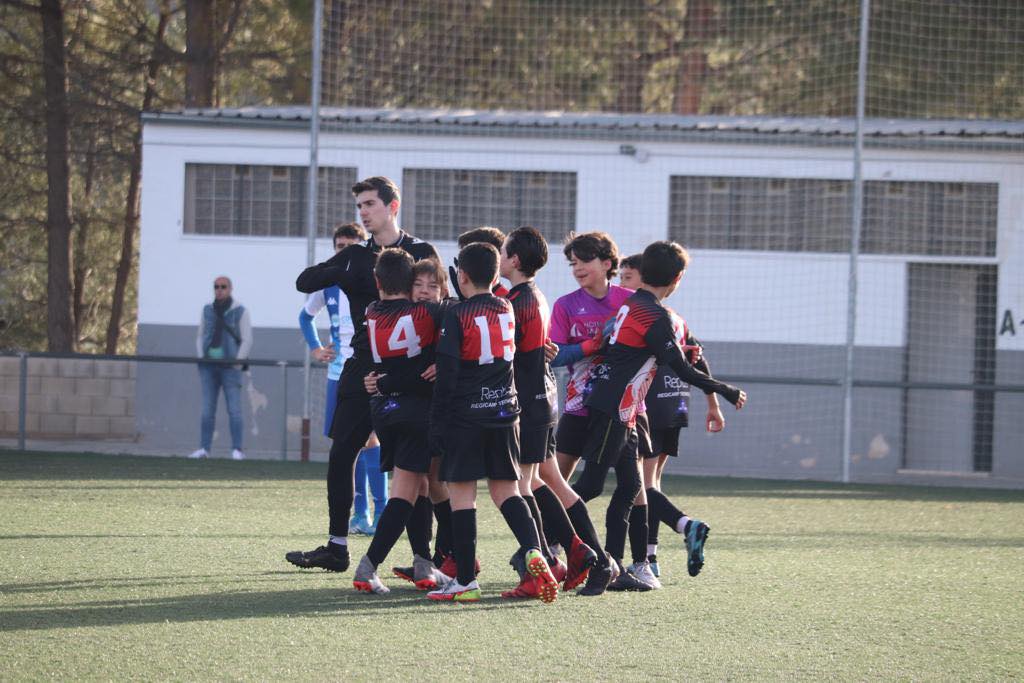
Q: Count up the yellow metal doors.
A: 0